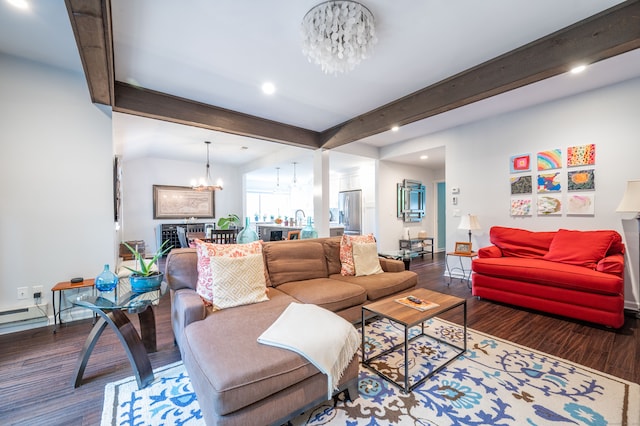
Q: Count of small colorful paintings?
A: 9